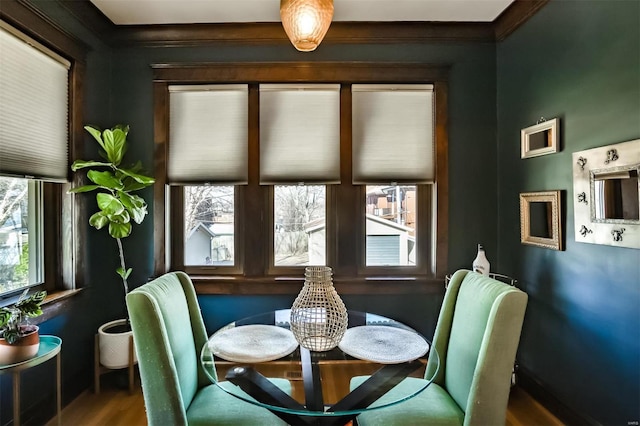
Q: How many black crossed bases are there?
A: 1